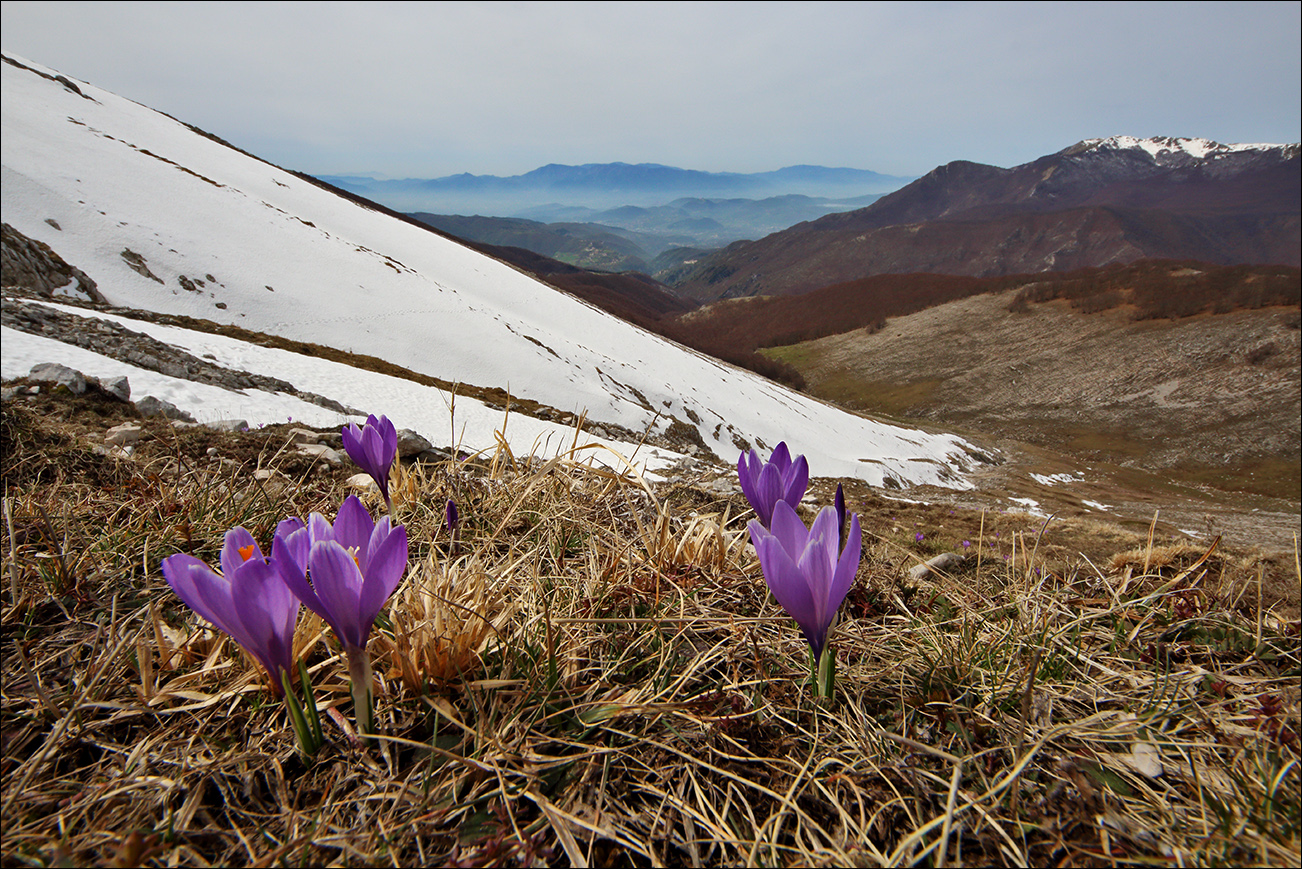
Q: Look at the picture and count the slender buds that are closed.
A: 2